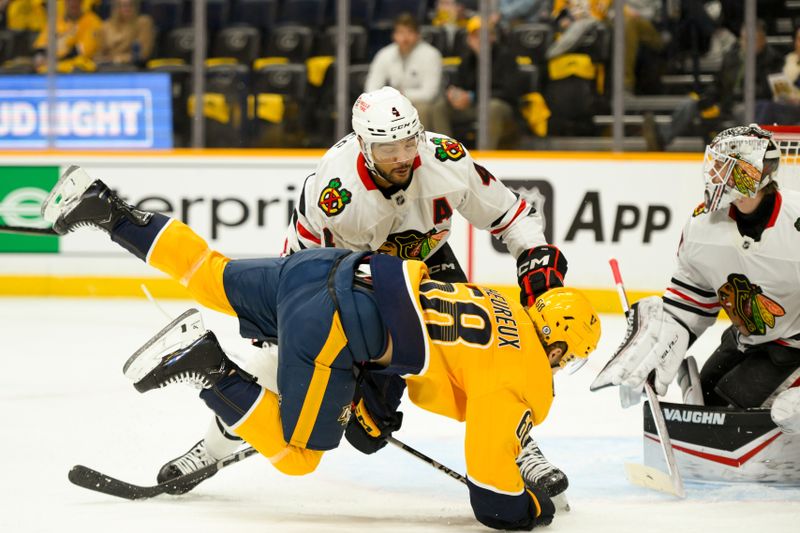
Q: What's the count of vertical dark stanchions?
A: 6